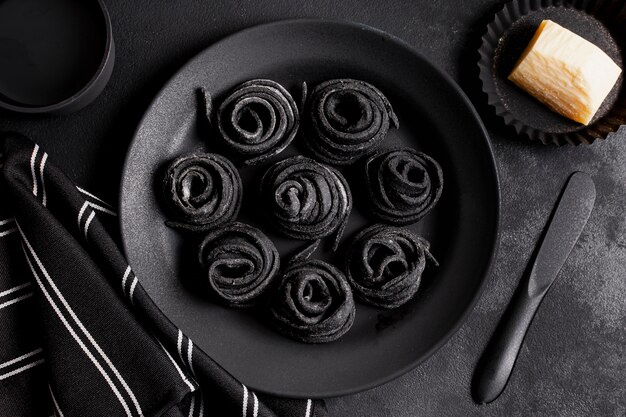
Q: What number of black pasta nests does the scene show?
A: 8